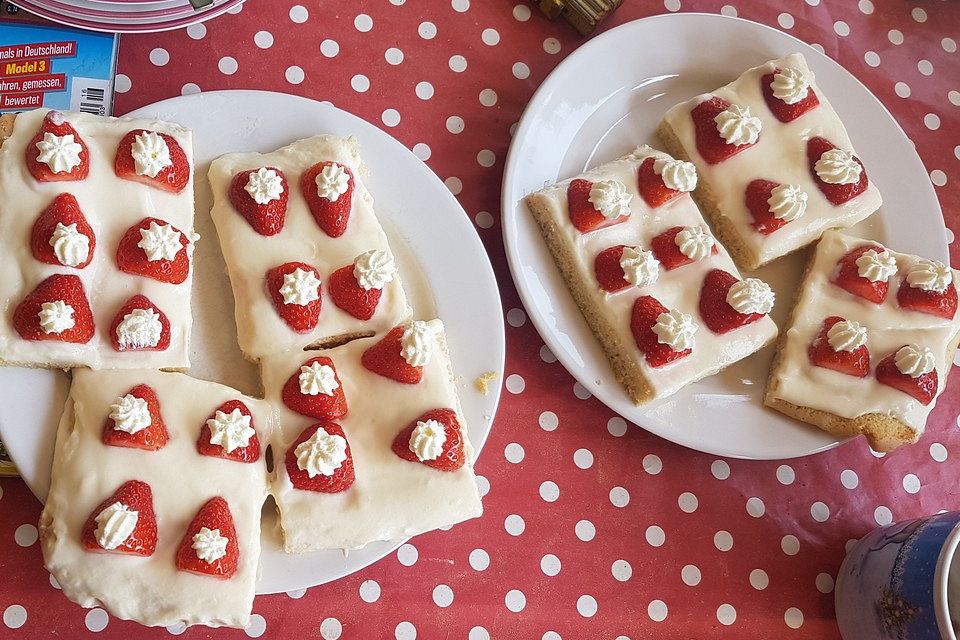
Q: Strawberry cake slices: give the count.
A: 7